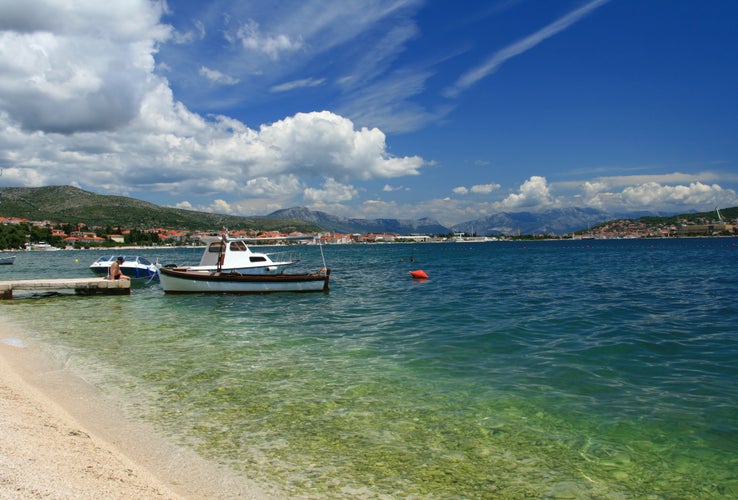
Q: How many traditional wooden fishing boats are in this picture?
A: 1